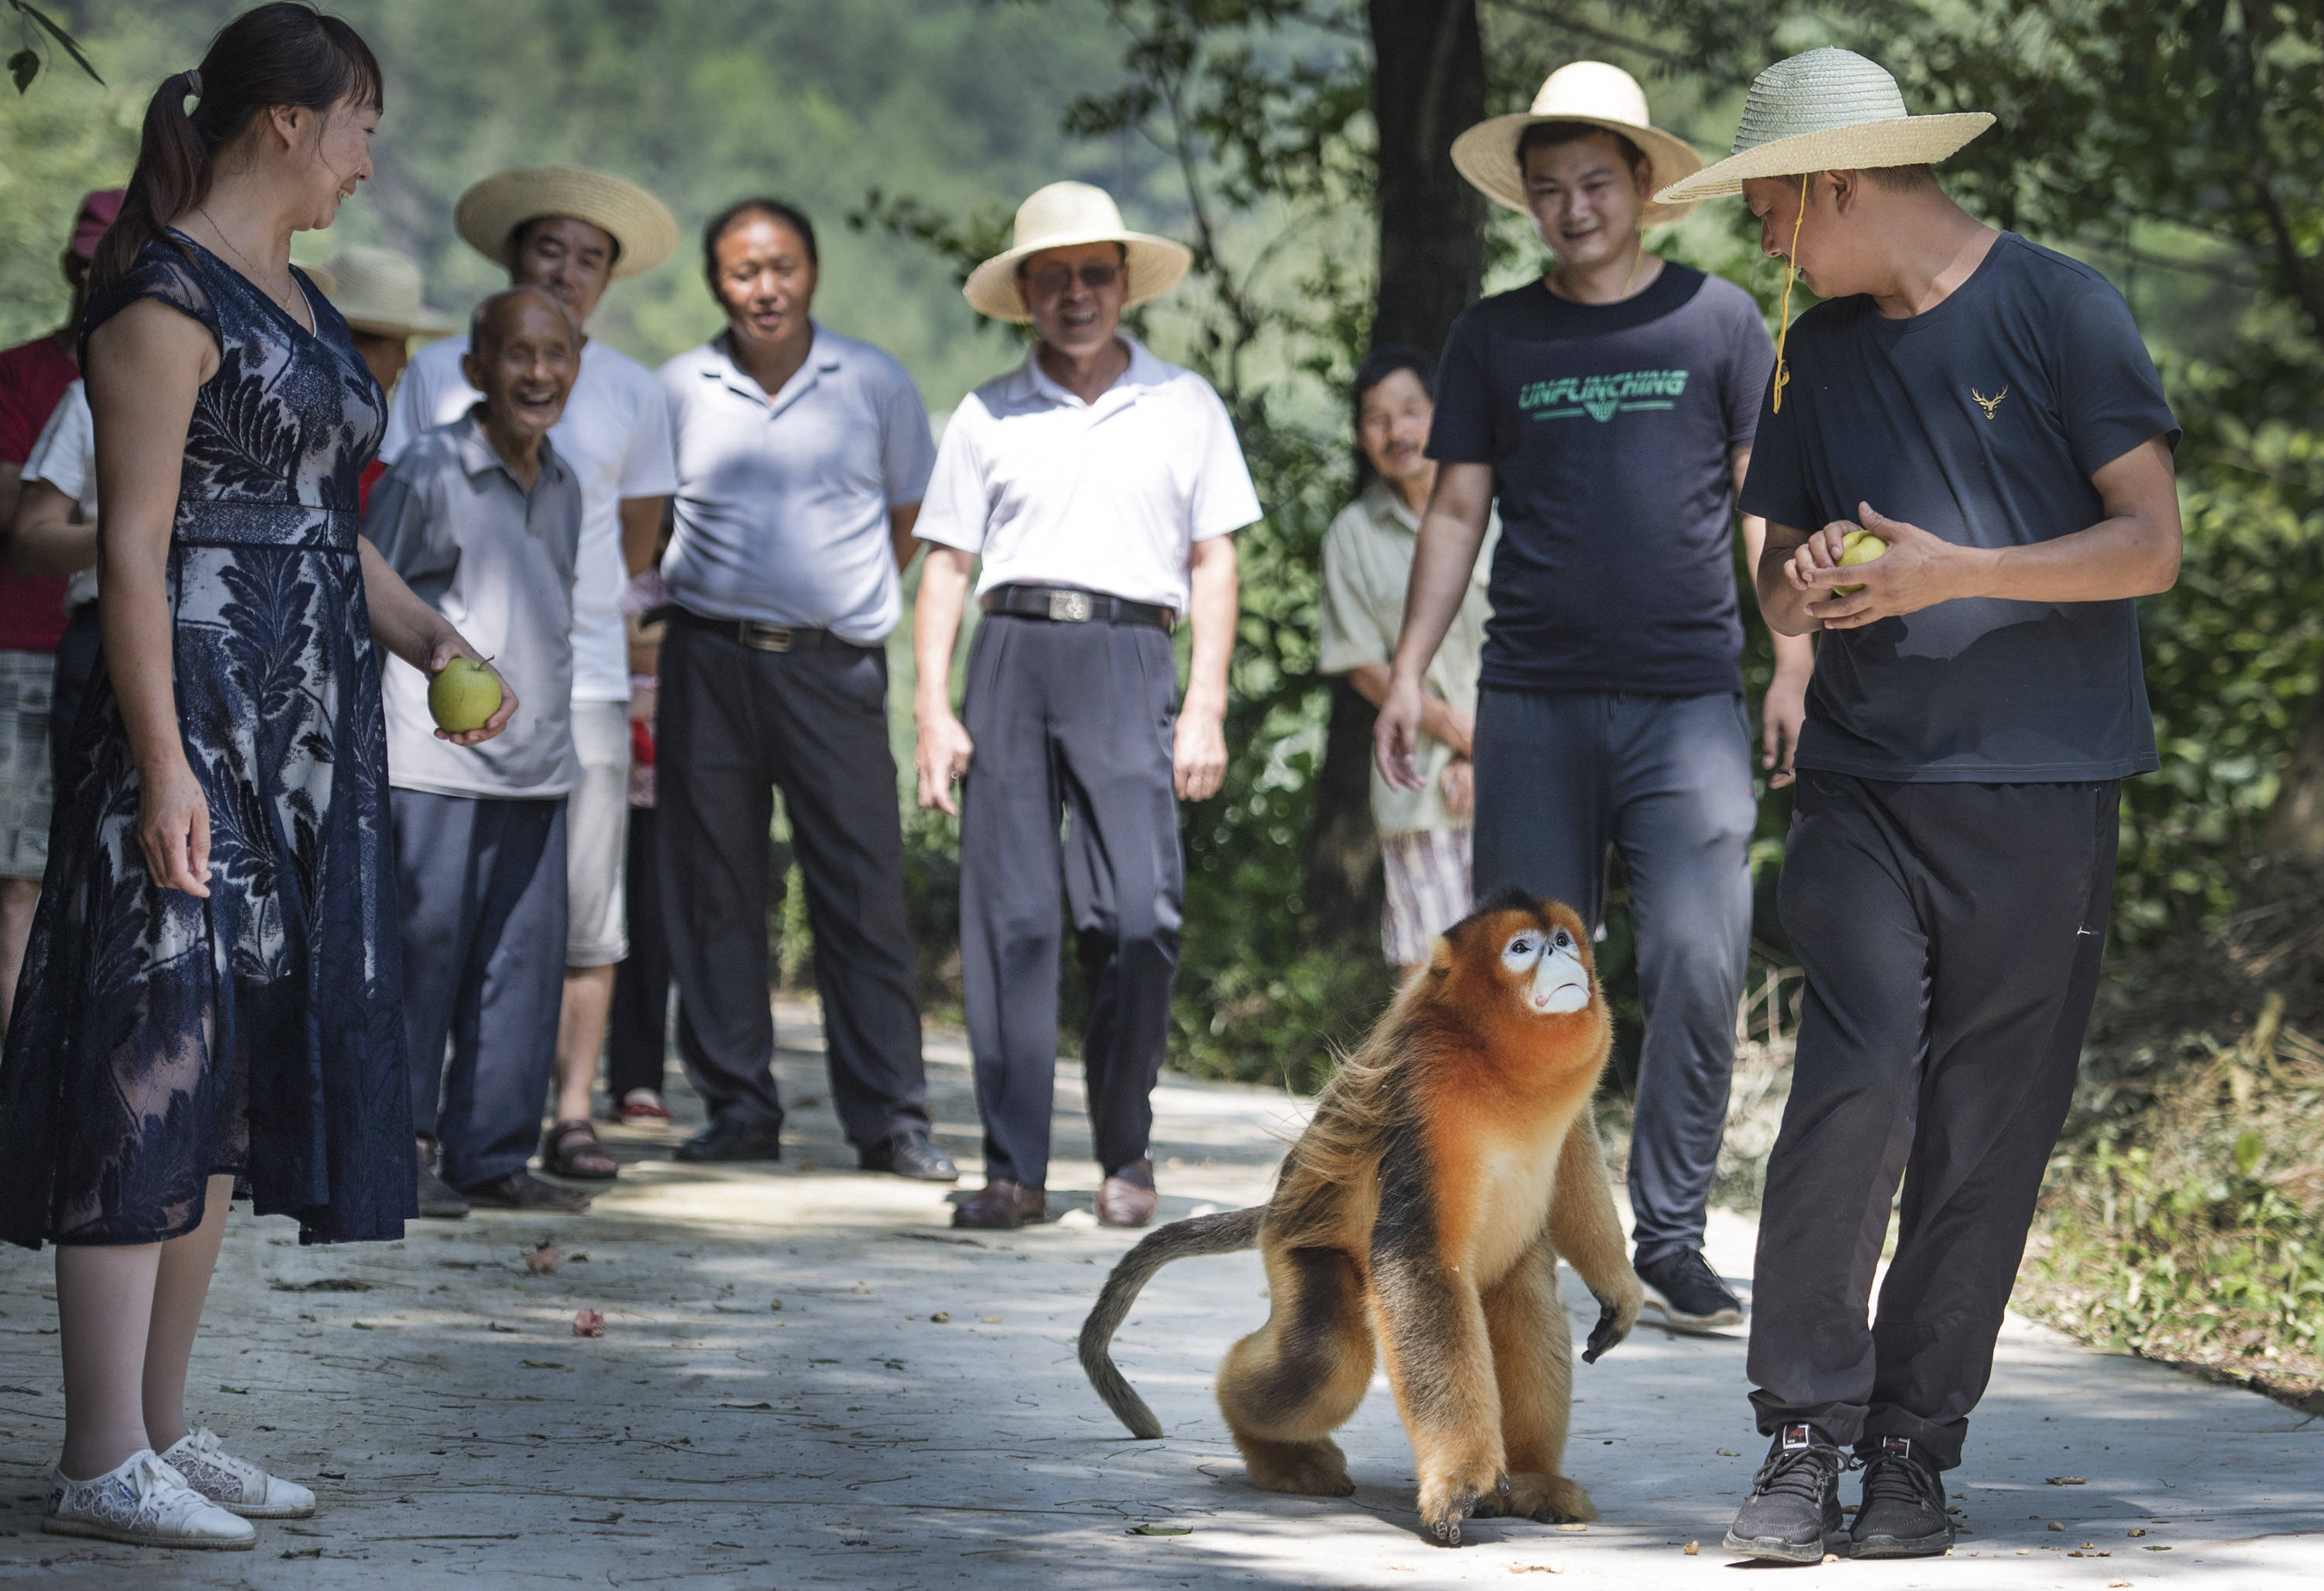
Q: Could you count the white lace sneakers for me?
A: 2